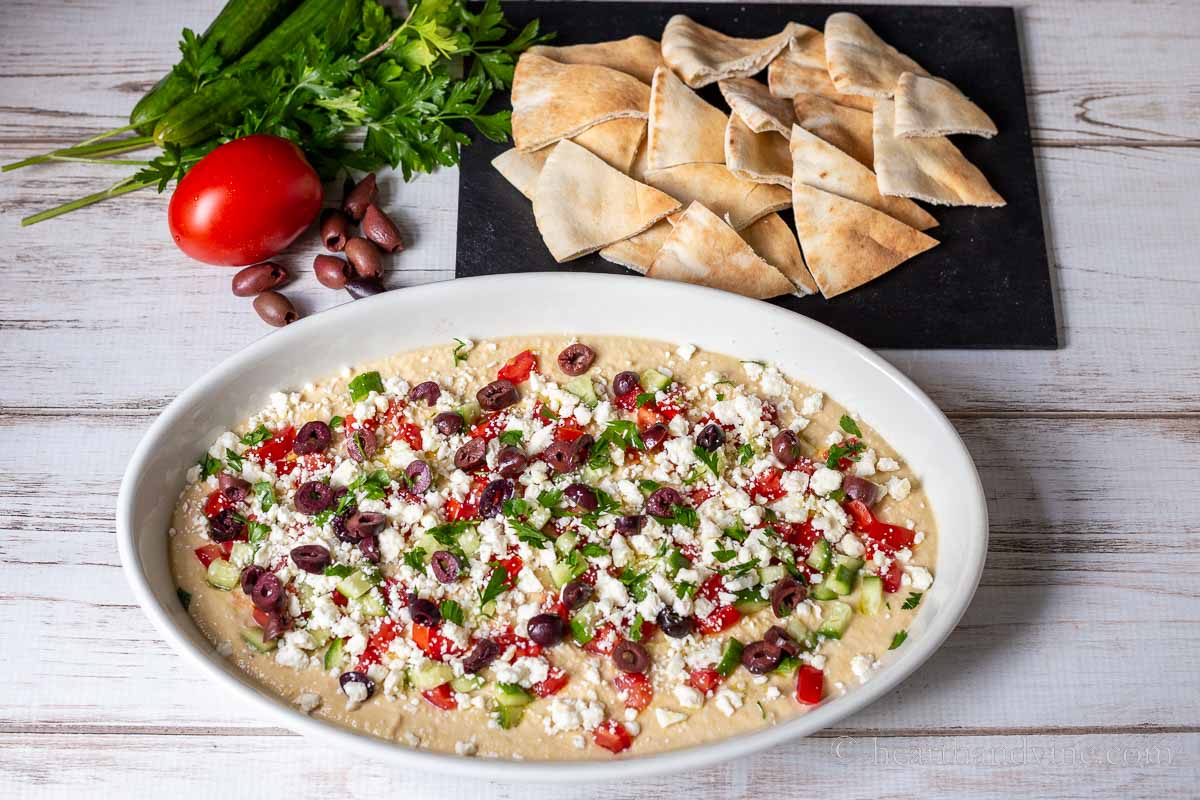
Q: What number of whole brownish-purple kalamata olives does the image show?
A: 8